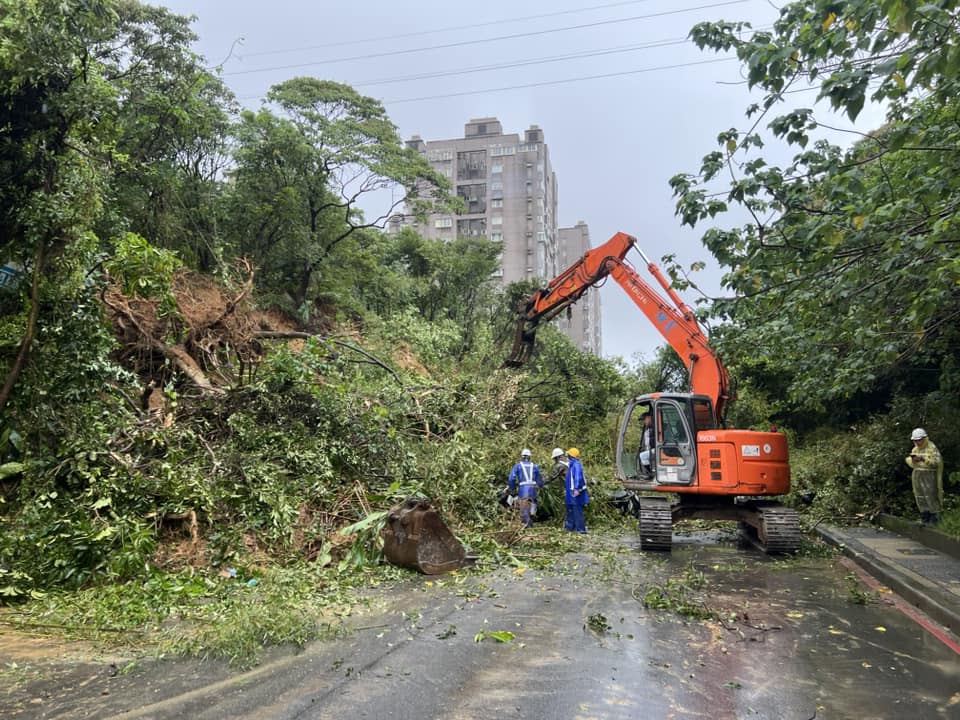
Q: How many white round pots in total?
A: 0